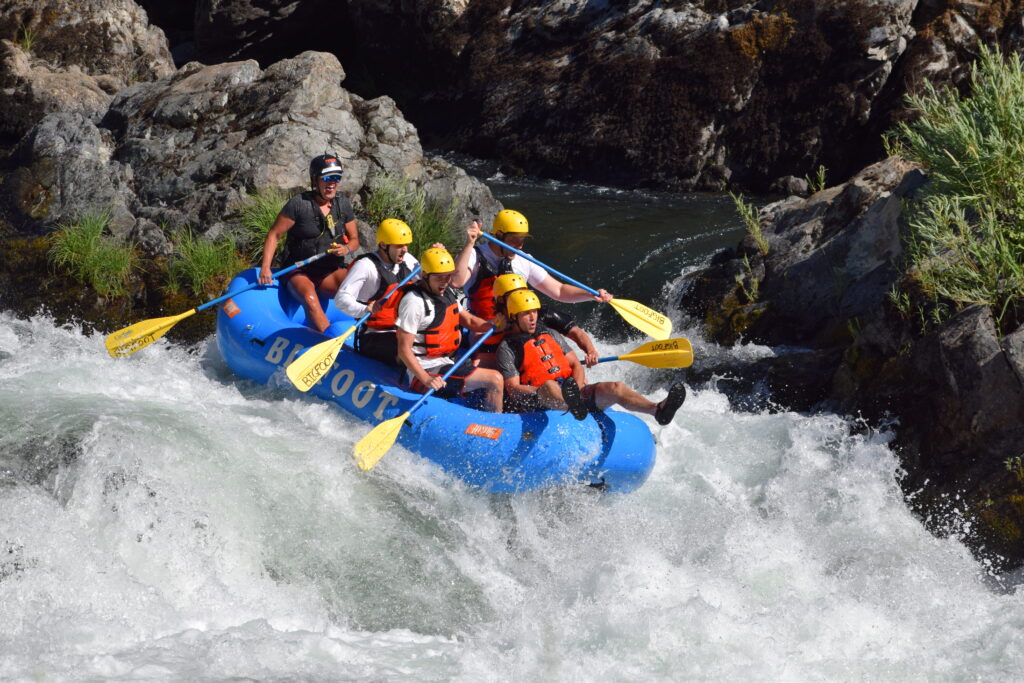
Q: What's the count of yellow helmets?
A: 5